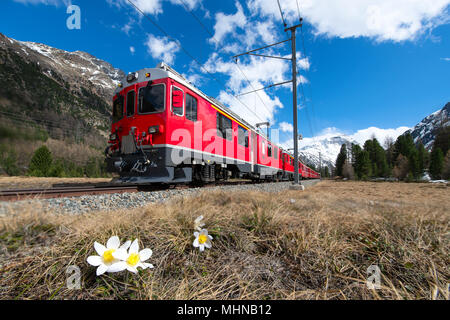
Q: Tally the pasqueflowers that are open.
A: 3